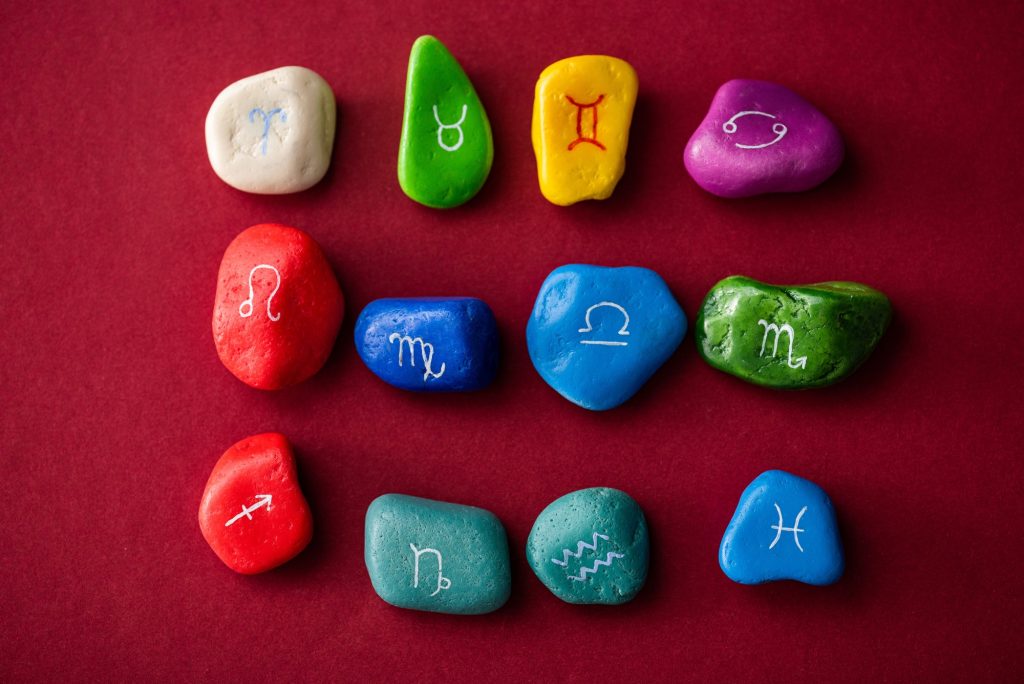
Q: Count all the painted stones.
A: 12